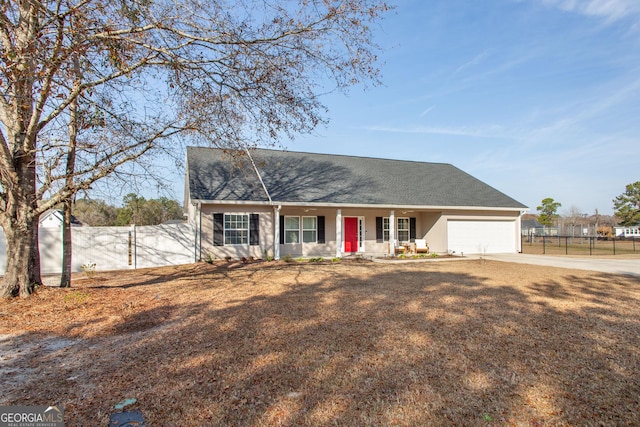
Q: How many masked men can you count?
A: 0